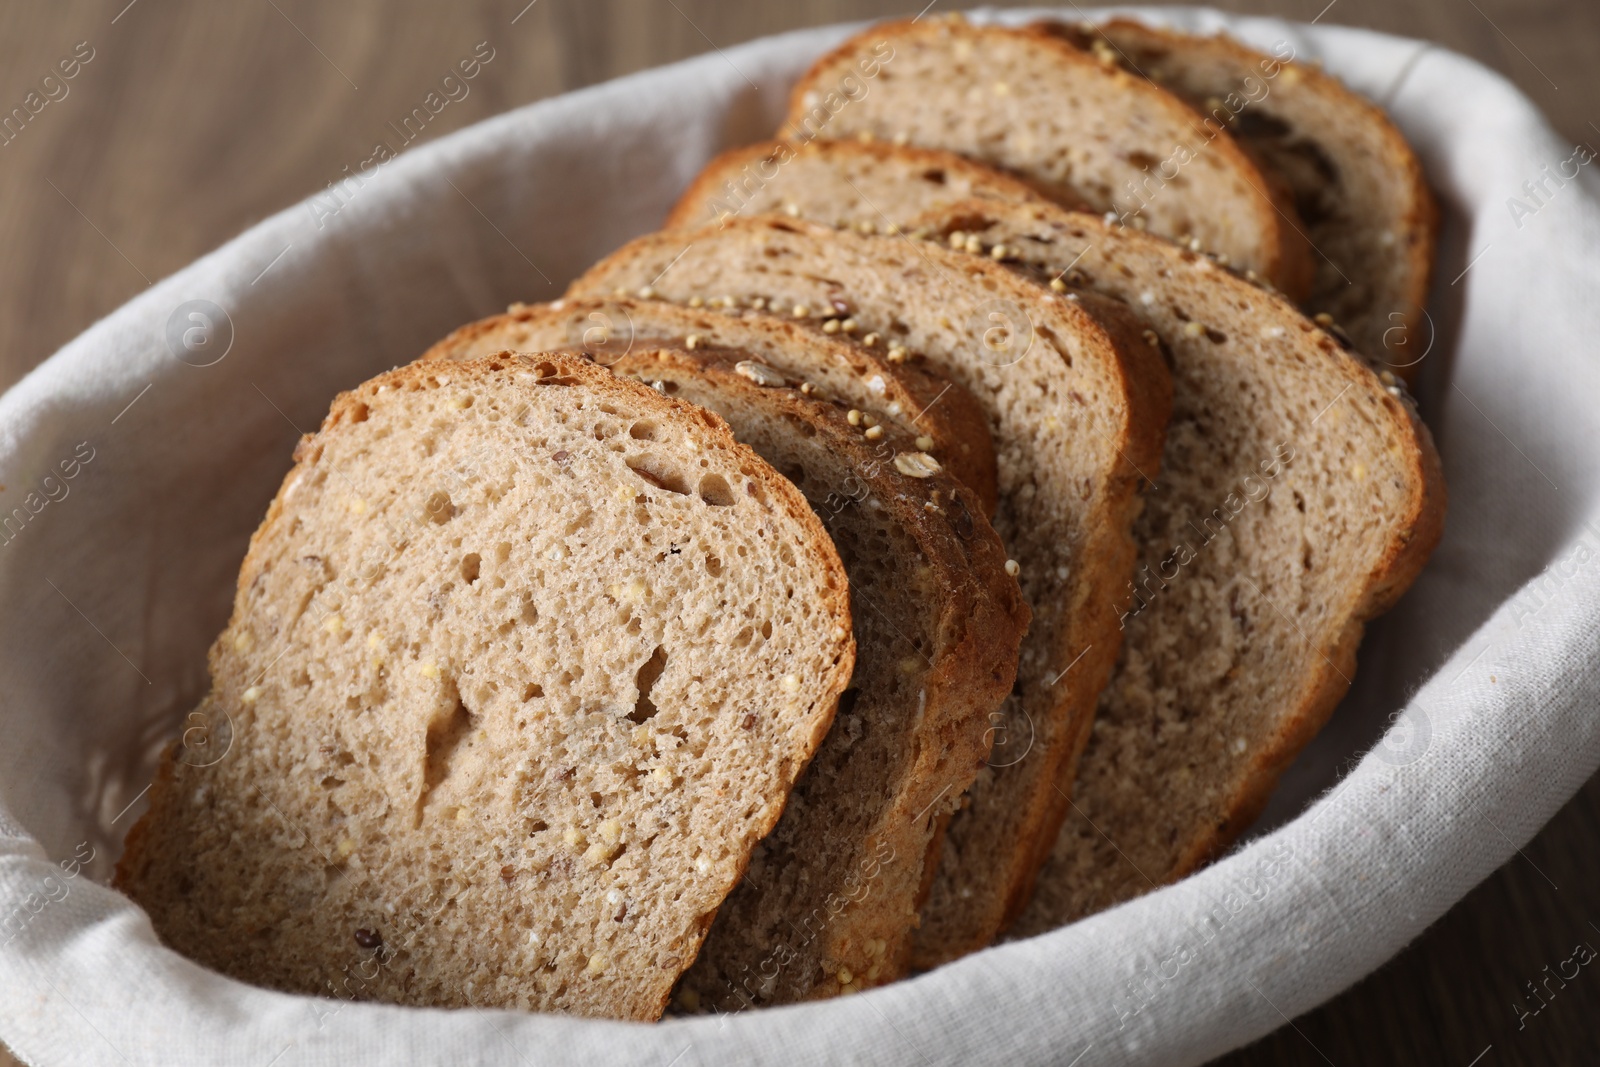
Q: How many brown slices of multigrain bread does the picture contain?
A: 8